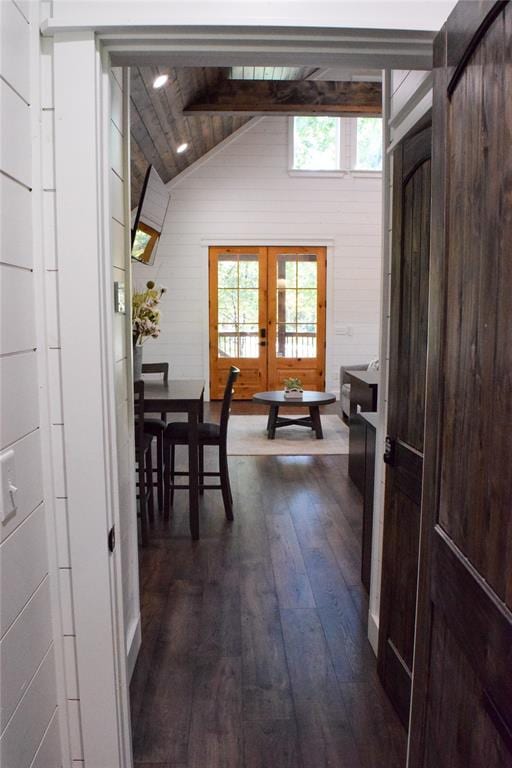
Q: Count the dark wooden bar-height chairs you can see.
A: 3